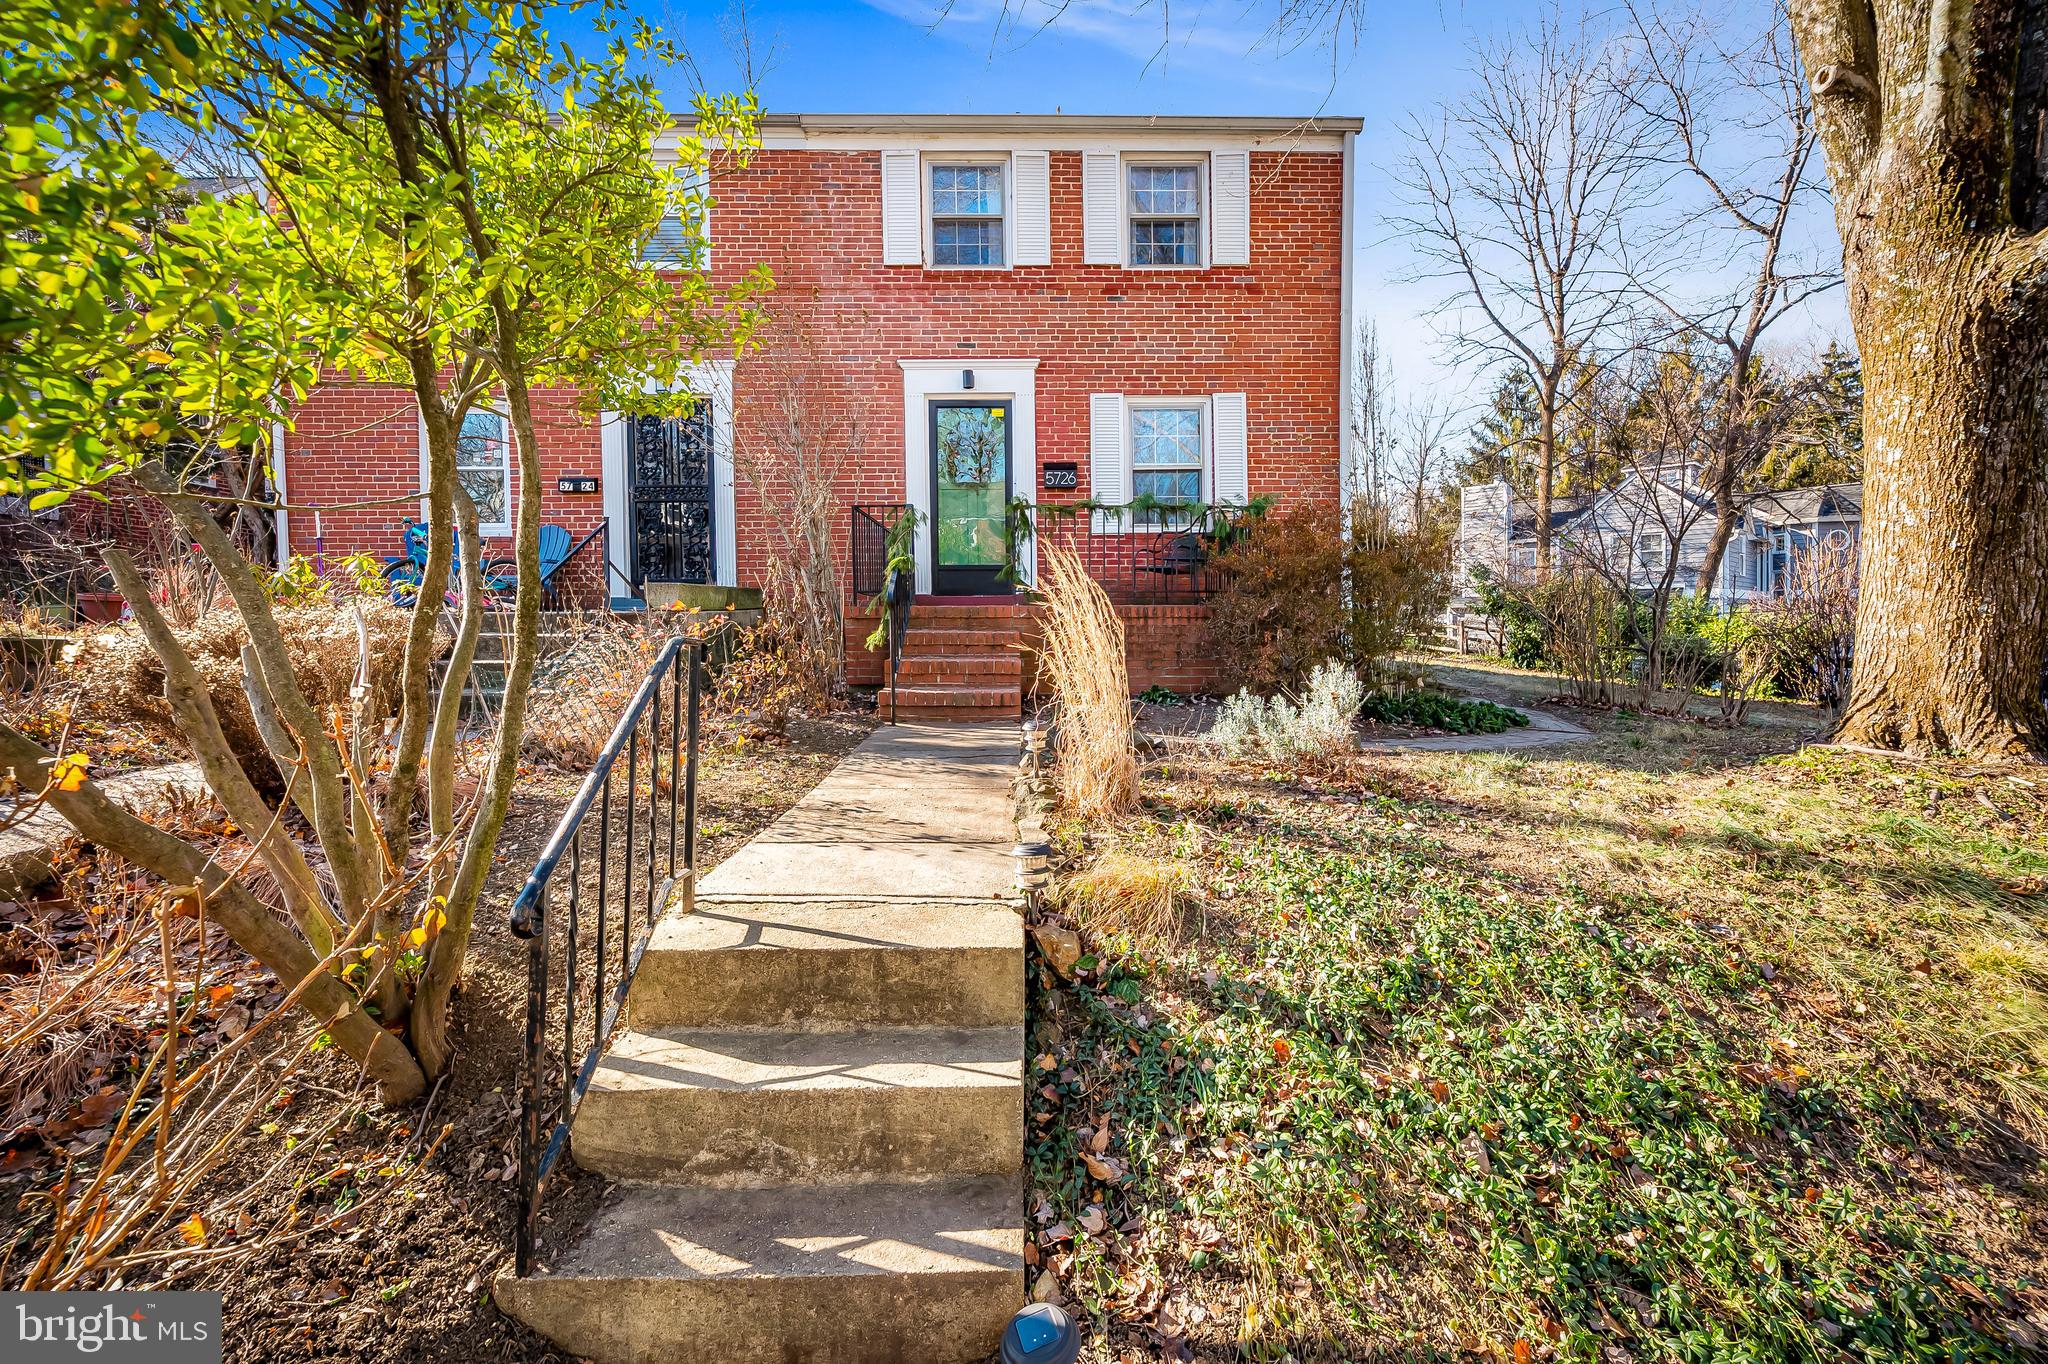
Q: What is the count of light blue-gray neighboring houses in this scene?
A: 1